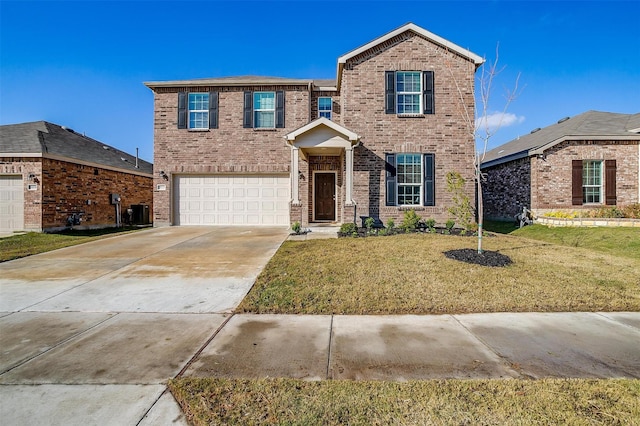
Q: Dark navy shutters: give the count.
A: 8